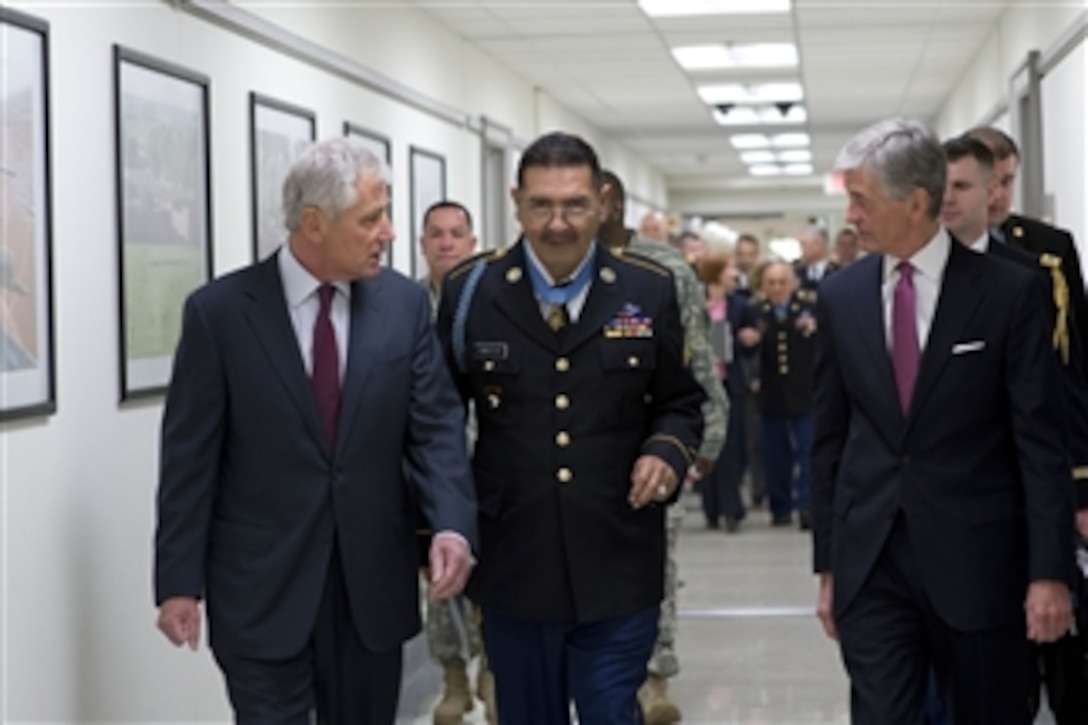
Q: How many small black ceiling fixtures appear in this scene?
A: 2